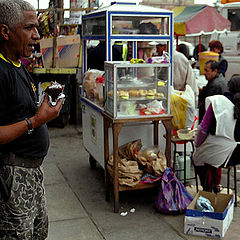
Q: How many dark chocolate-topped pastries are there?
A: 0